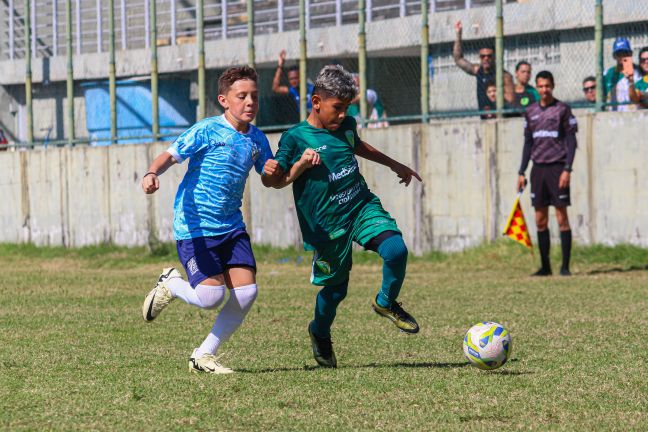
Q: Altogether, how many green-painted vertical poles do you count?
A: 11